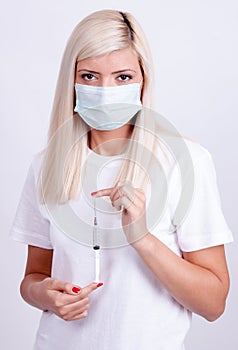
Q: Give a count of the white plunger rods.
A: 1